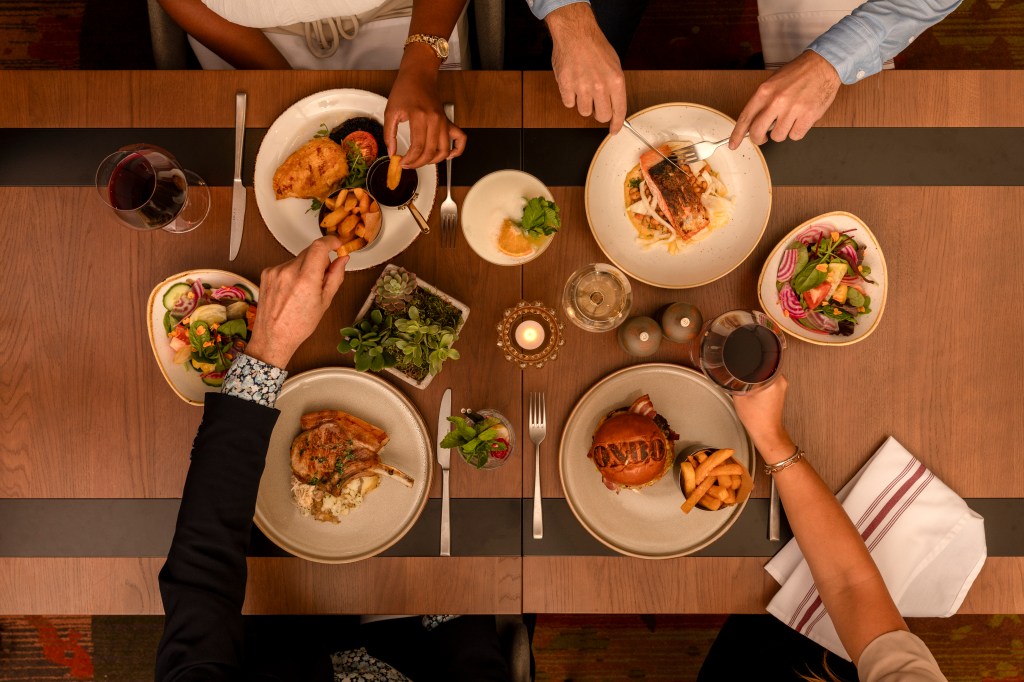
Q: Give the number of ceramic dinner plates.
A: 4